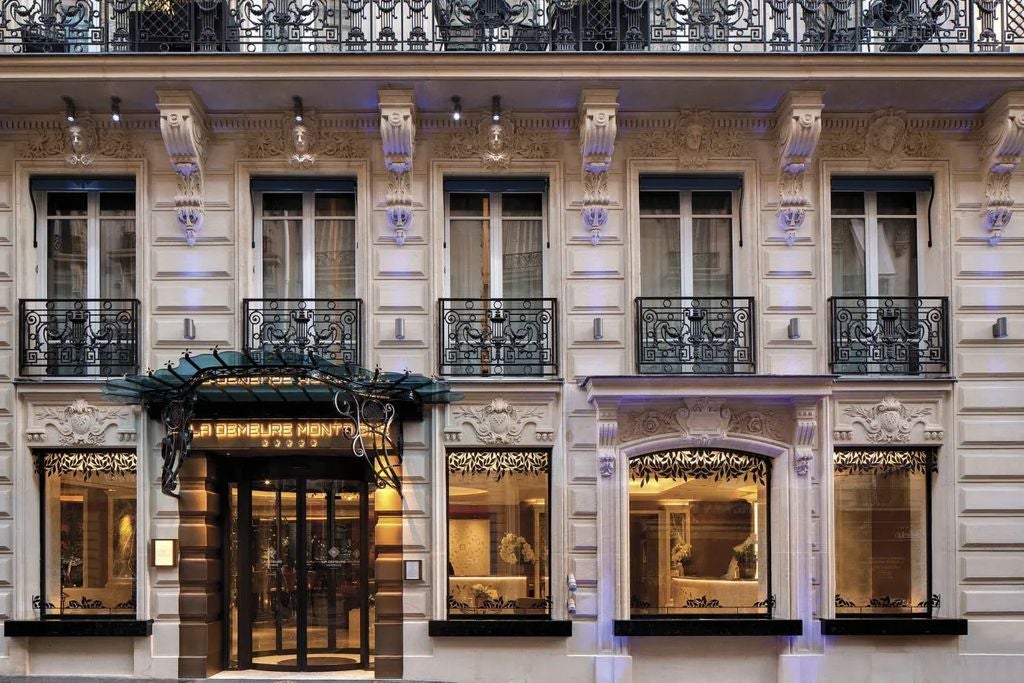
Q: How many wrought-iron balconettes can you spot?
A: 5